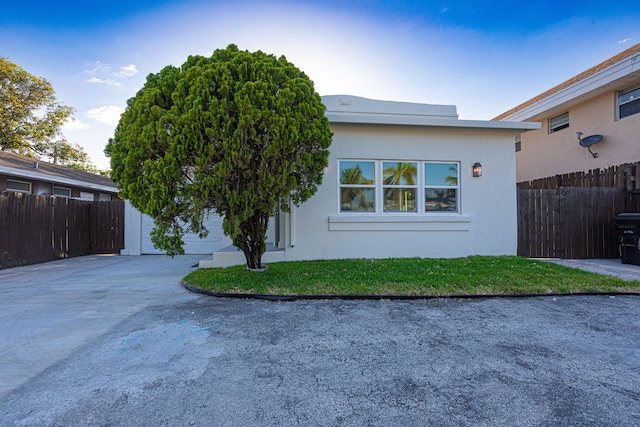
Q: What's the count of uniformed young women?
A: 0